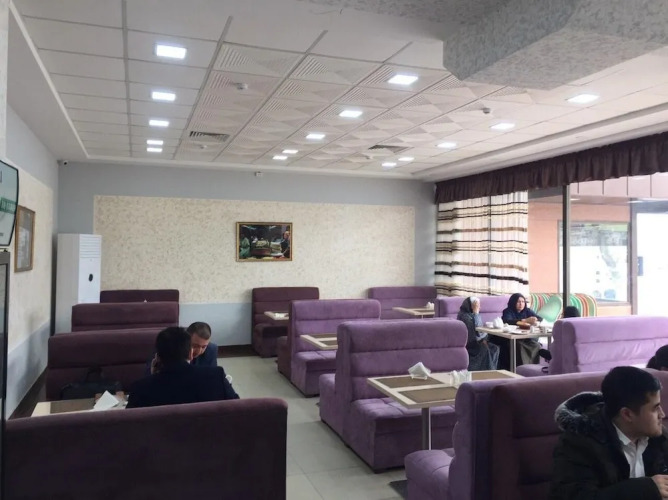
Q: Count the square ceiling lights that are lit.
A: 15